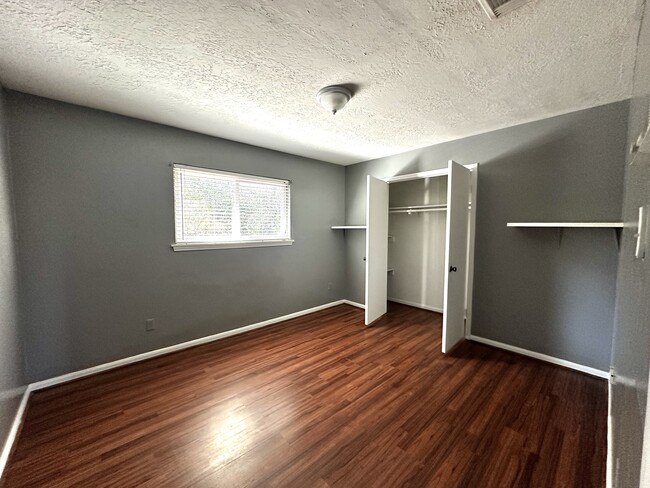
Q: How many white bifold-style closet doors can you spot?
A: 2